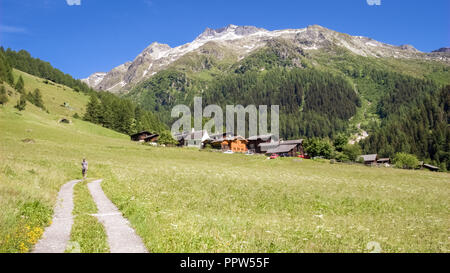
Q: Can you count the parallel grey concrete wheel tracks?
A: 2